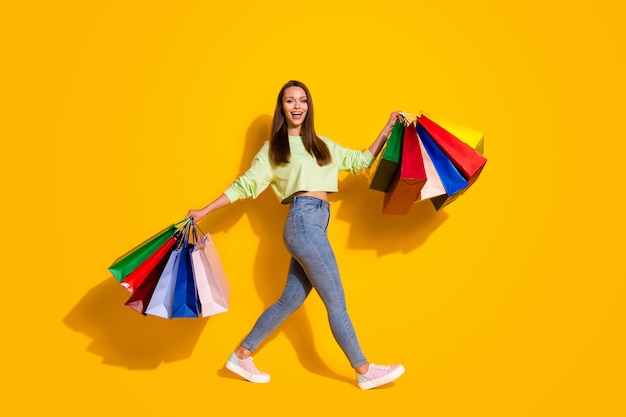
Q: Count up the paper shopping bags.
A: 12